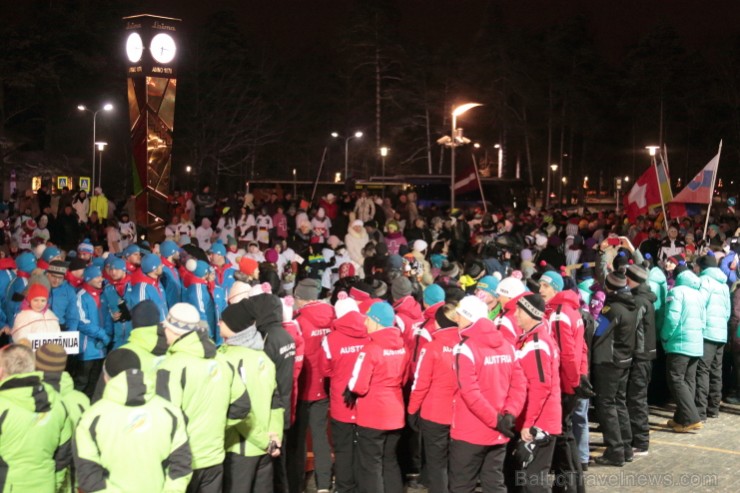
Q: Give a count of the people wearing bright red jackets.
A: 12